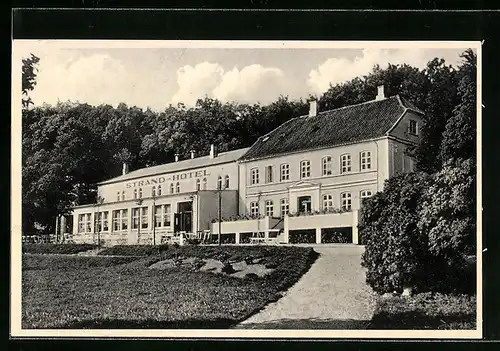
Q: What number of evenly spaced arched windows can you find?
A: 12